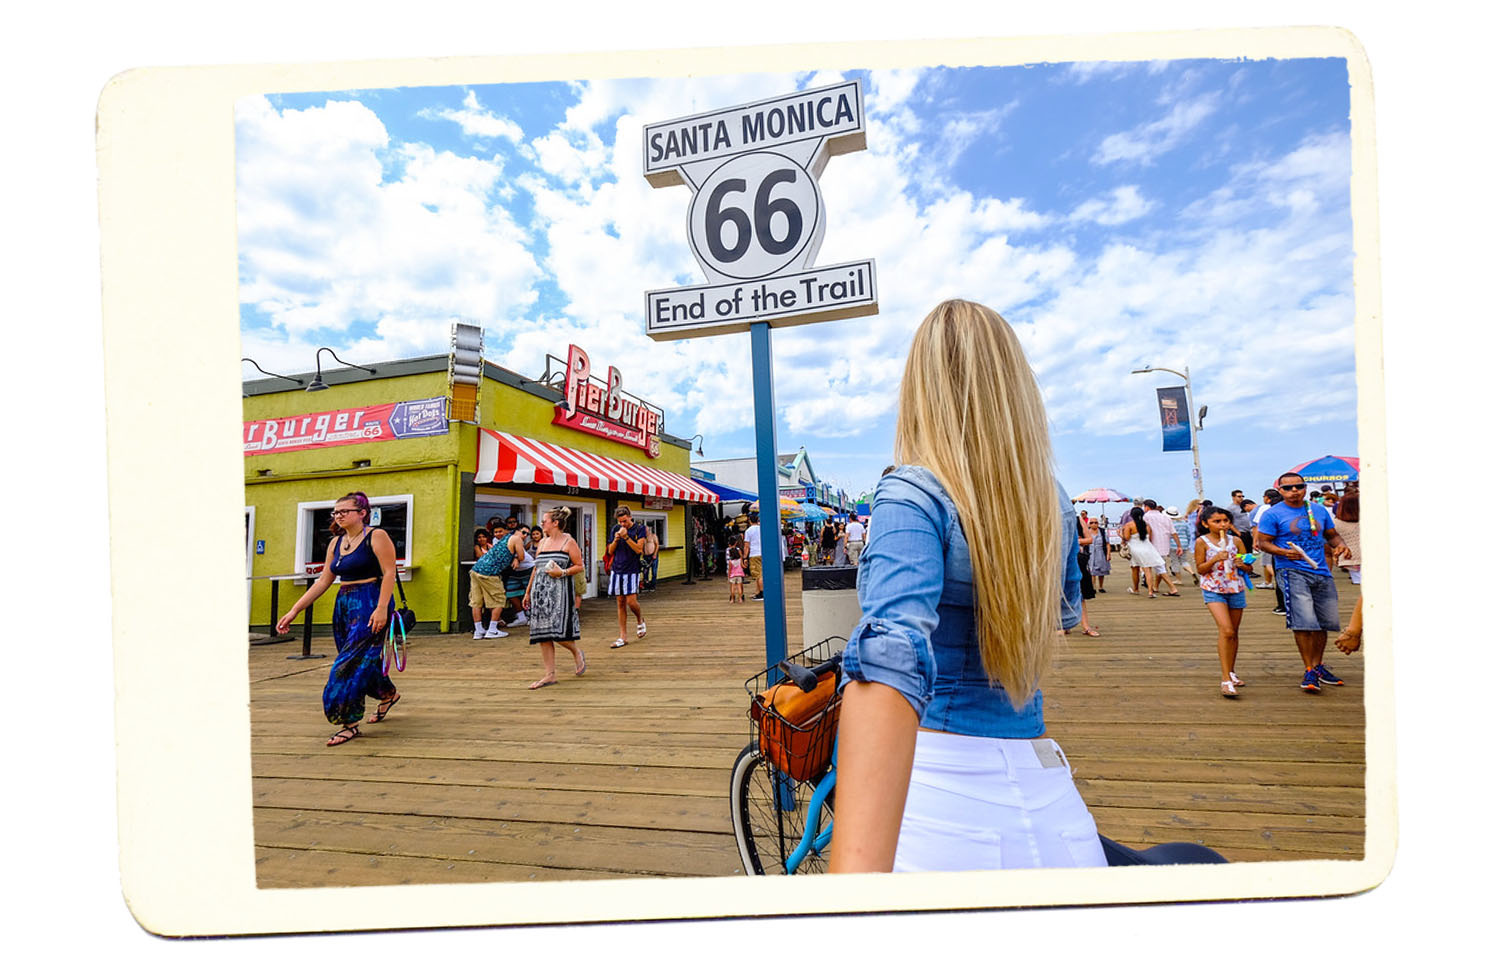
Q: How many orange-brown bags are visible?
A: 1